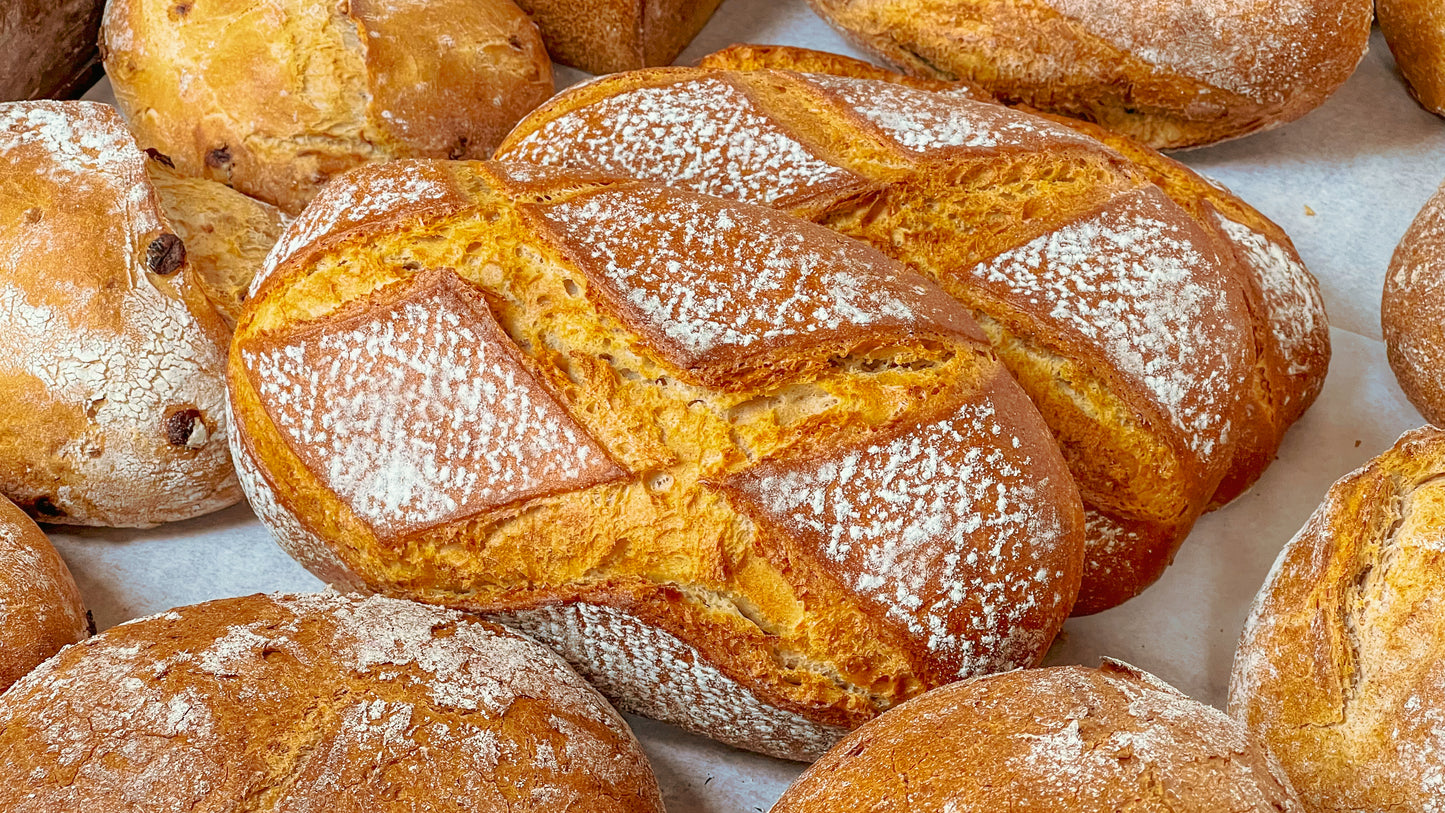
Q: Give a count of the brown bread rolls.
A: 14